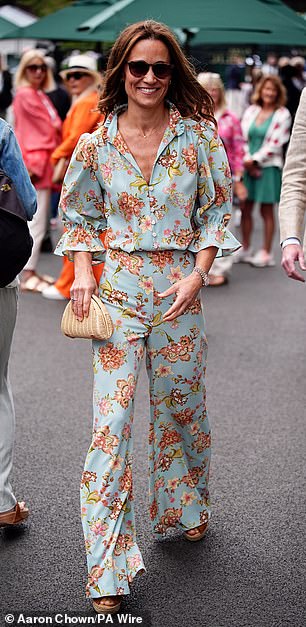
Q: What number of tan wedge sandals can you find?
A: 2